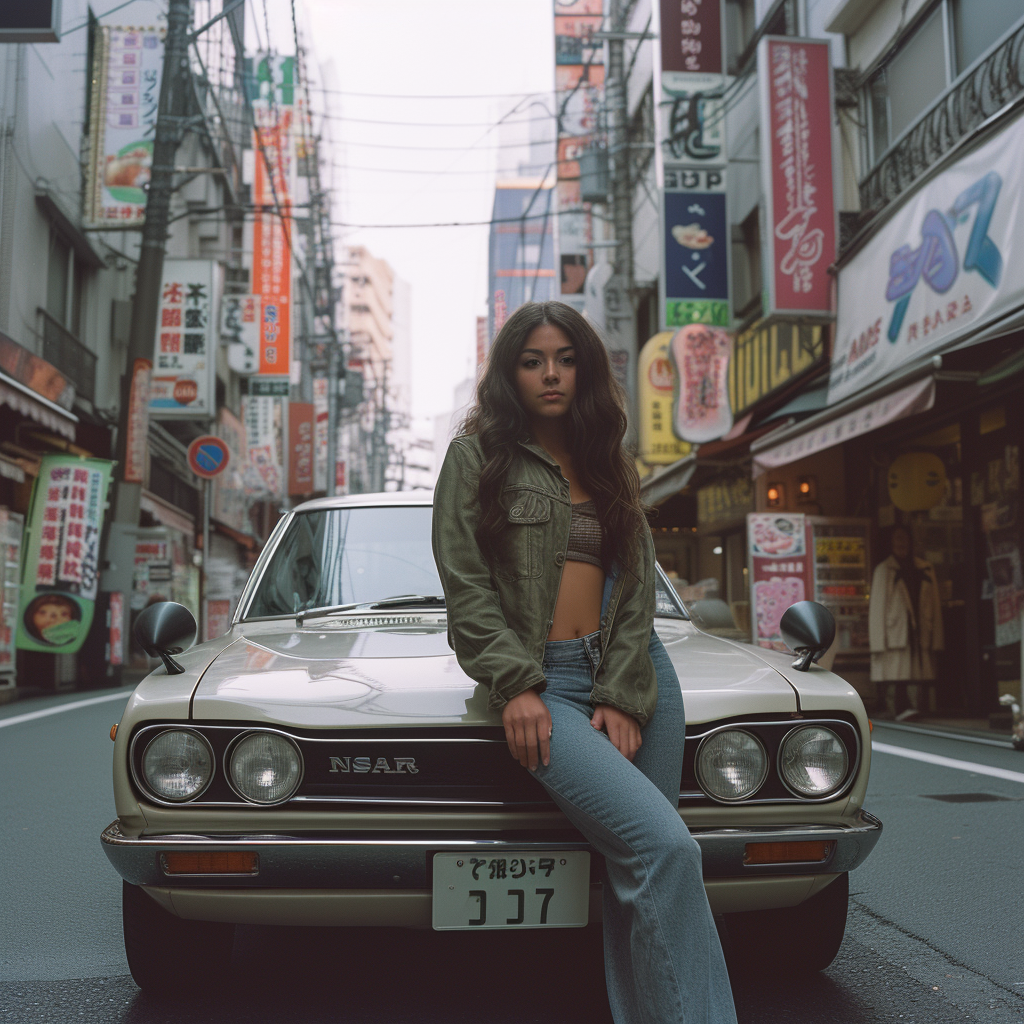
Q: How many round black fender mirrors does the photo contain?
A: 2